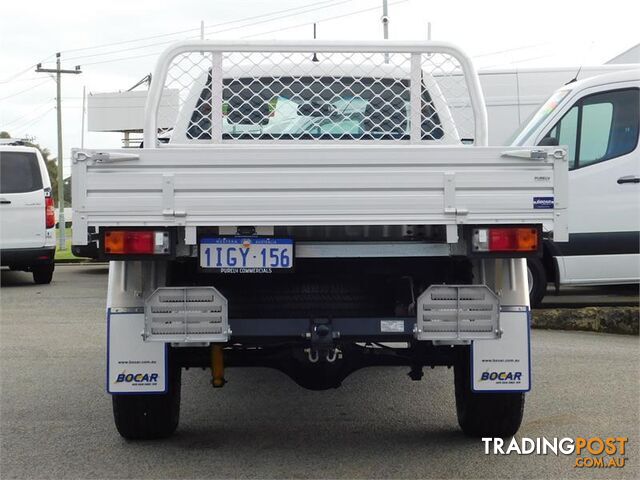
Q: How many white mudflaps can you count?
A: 2